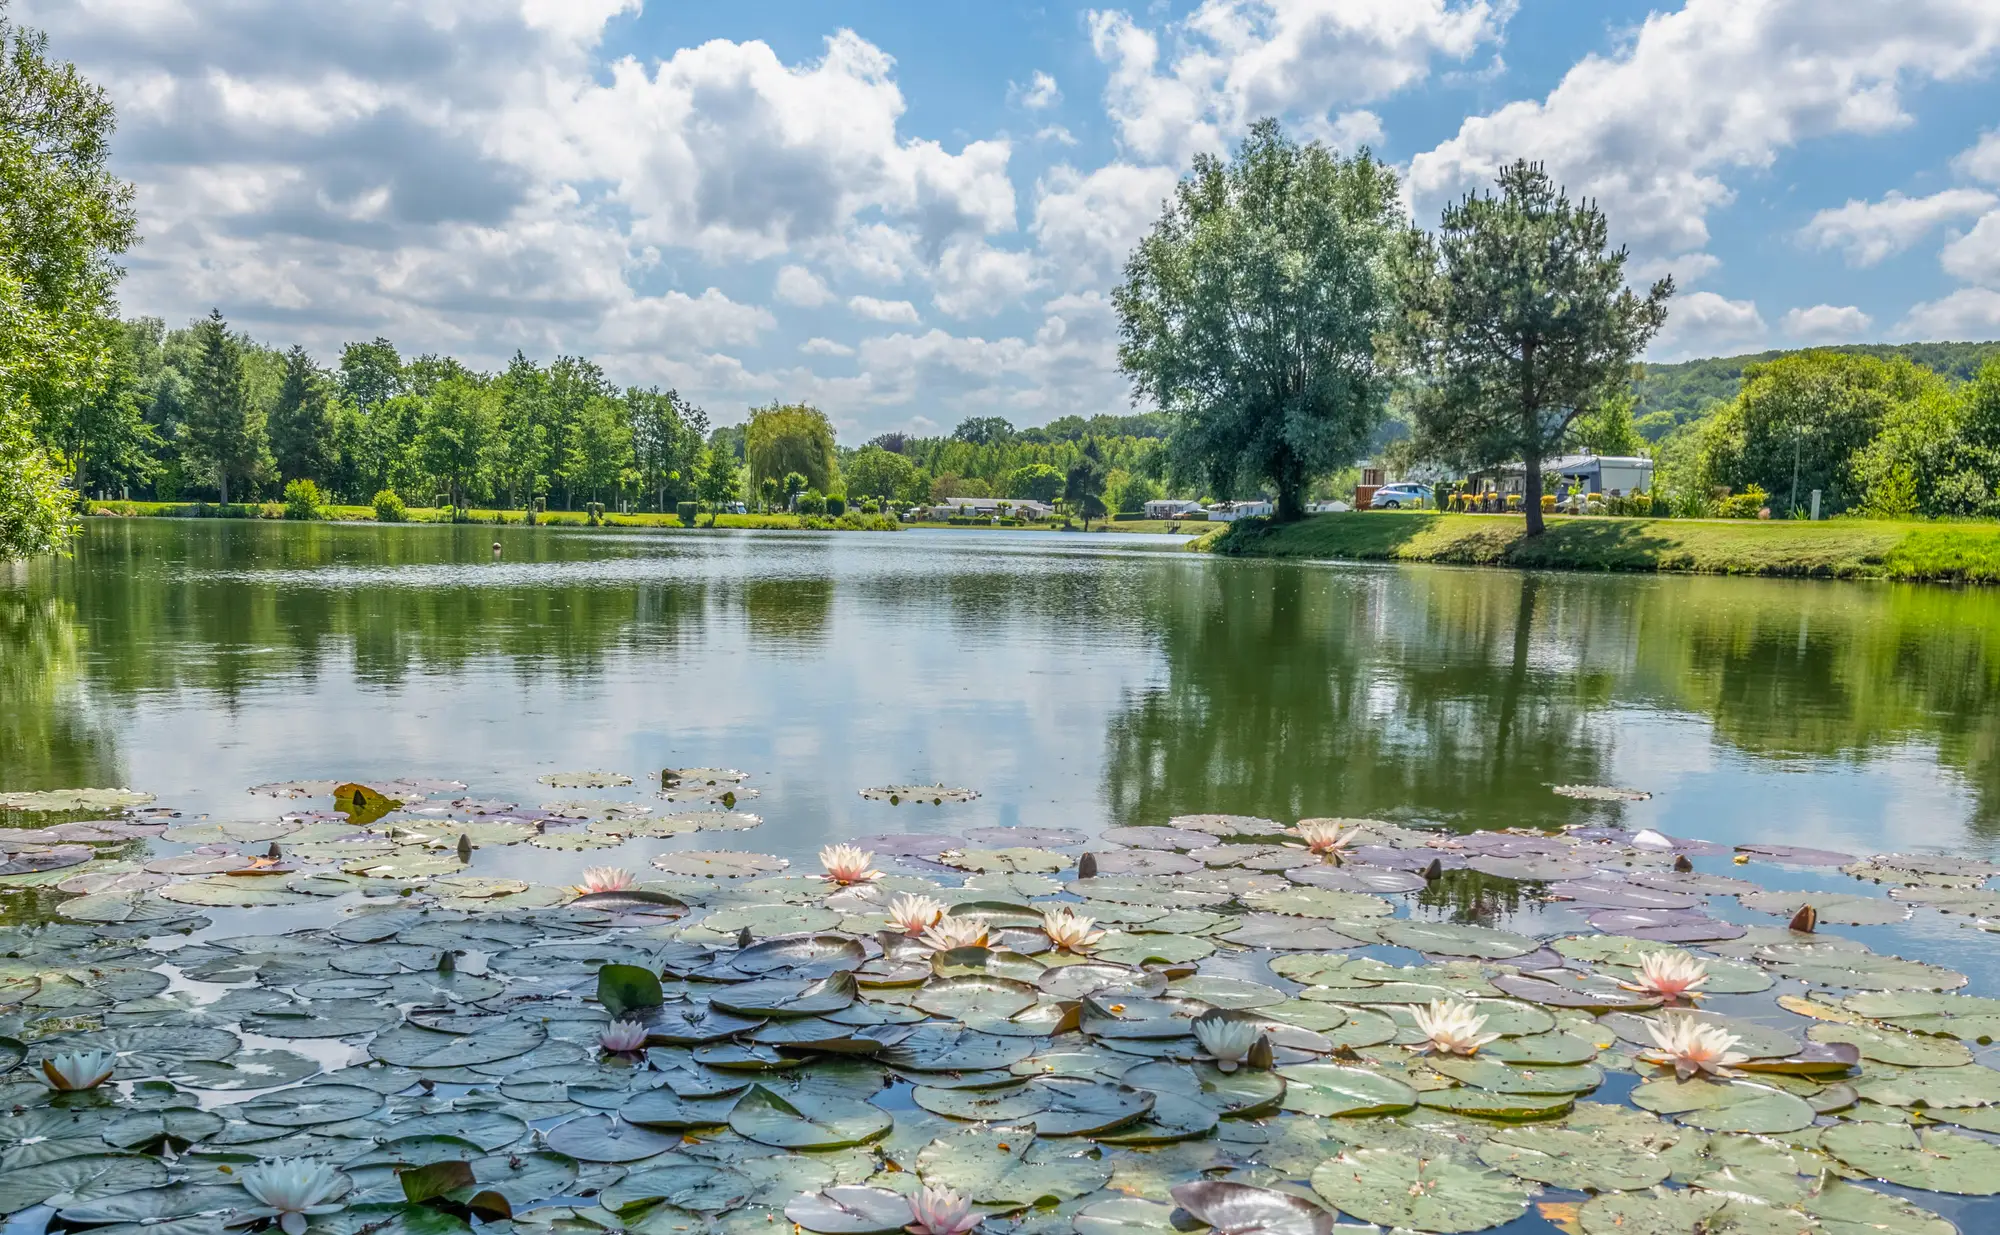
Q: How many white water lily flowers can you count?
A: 14